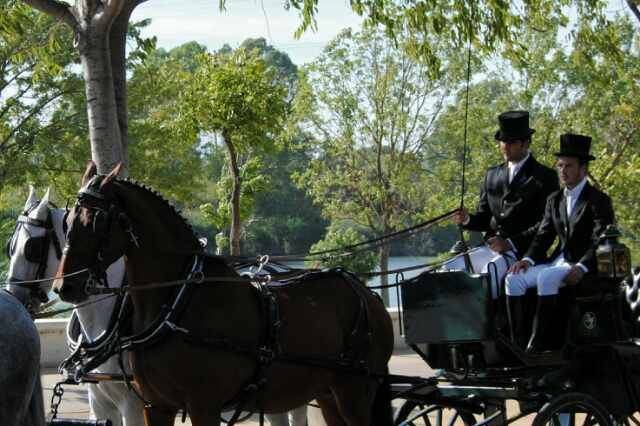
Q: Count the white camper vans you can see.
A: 0